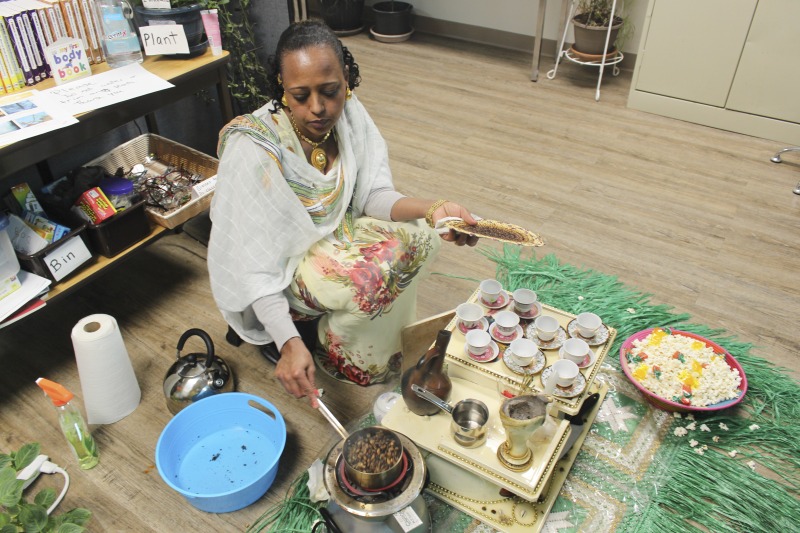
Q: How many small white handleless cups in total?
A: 10